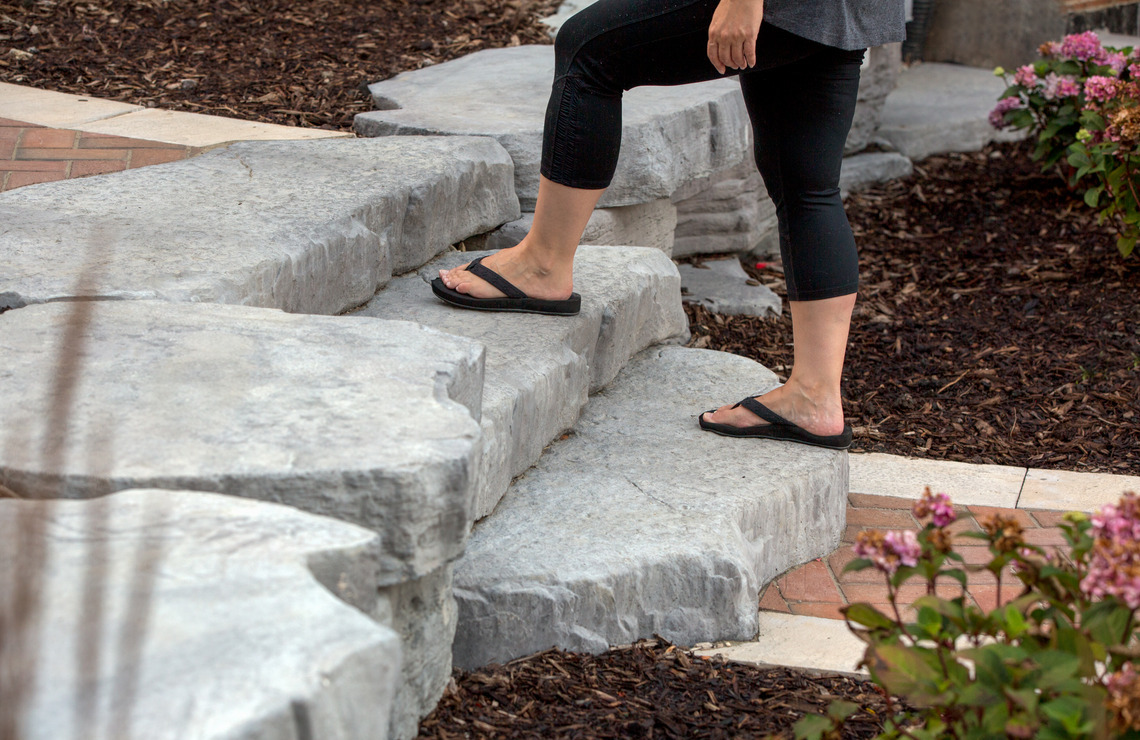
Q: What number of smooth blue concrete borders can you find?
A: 0